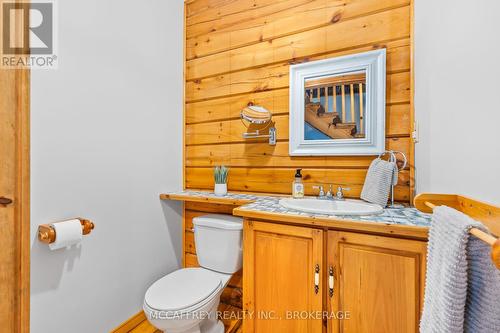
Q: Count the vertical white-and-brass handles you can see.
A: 2